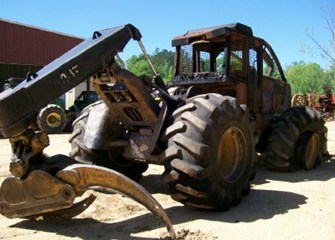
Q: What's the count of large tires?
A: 3